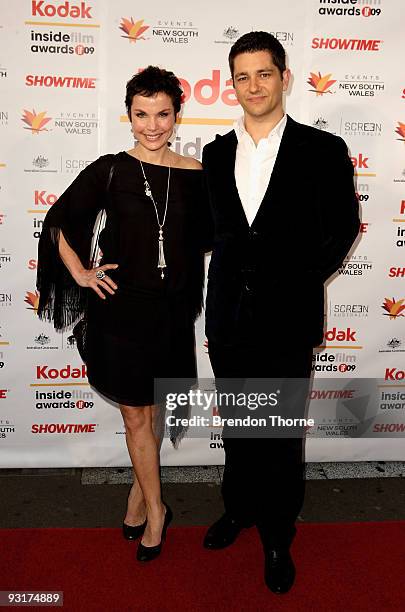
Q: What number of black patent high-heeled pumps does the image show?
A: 2